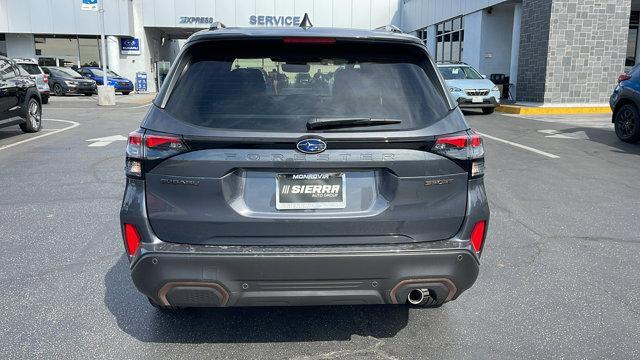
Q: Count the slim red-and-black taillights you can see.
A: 2